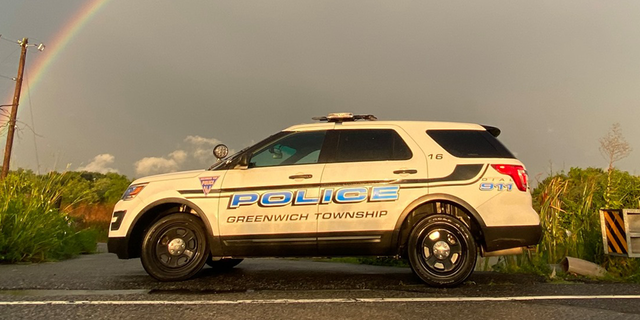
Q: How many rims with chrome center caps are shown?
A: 2